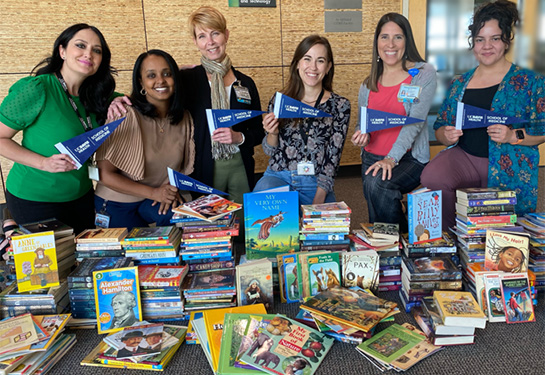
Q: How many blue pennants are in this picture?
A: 6